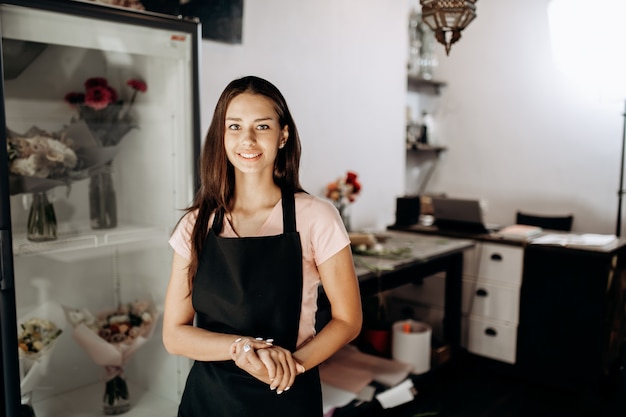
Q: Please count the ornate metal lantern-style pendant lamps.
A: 1